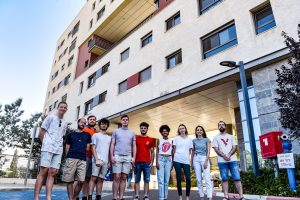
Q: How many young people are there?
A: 10